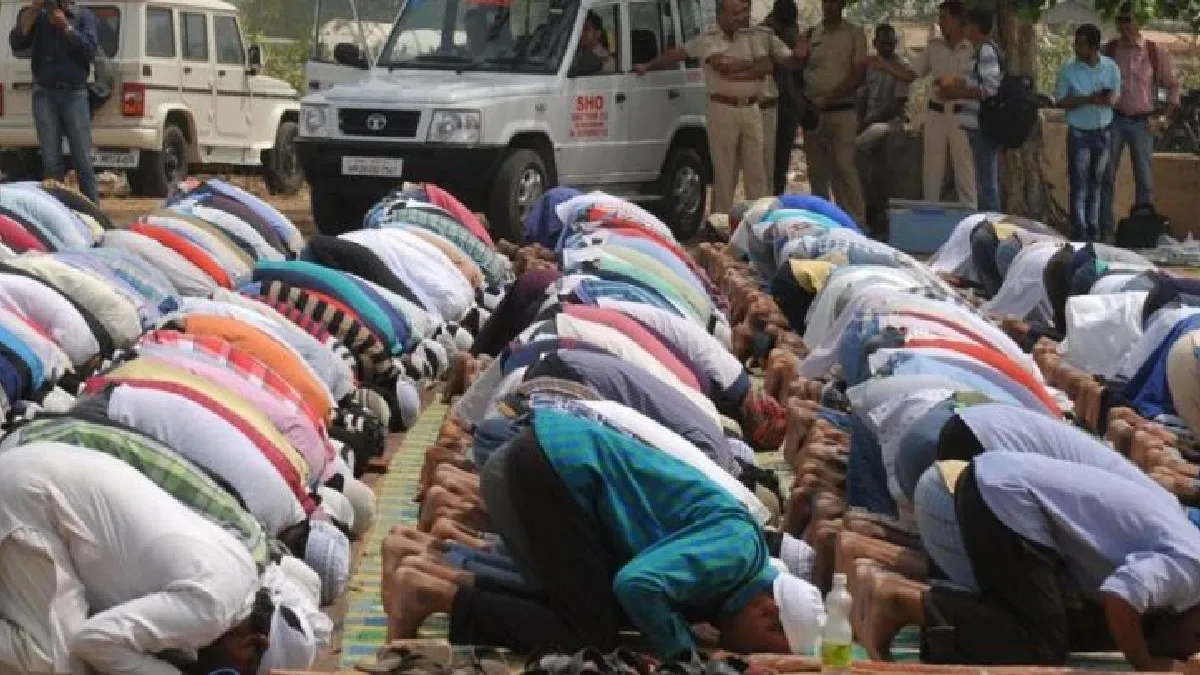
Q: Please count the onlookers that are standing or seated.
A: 11